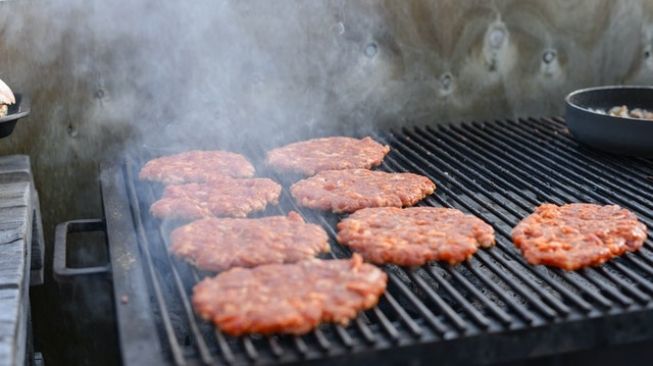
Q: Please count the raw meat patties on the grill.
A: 8